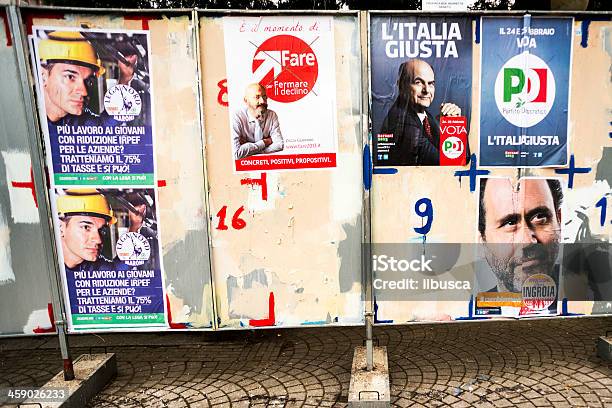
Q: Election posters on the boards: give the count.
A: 6